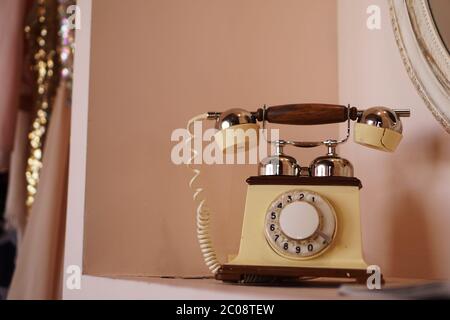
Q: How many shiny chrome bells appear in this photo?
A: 2